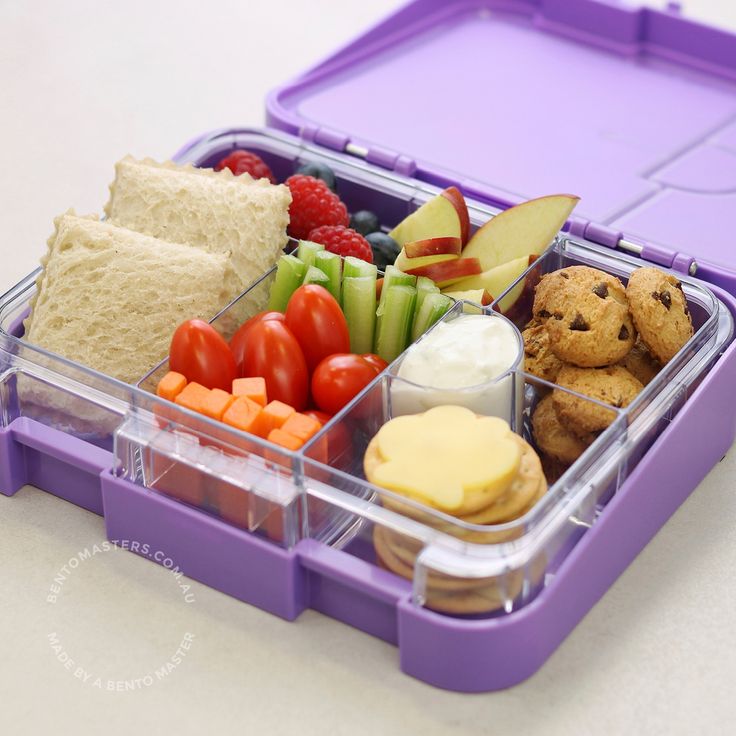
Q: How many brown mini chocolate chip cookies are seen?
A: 6